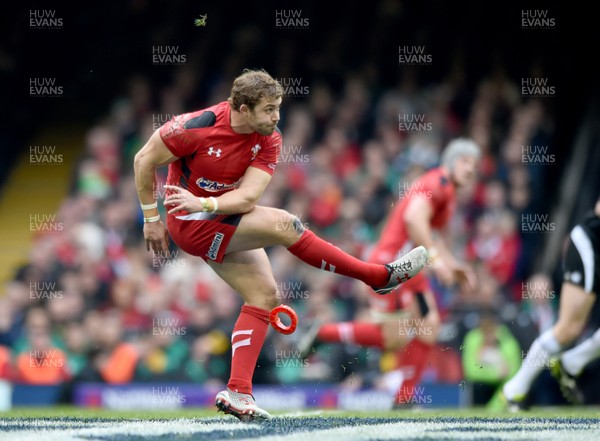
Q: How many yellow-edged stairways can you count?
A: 1